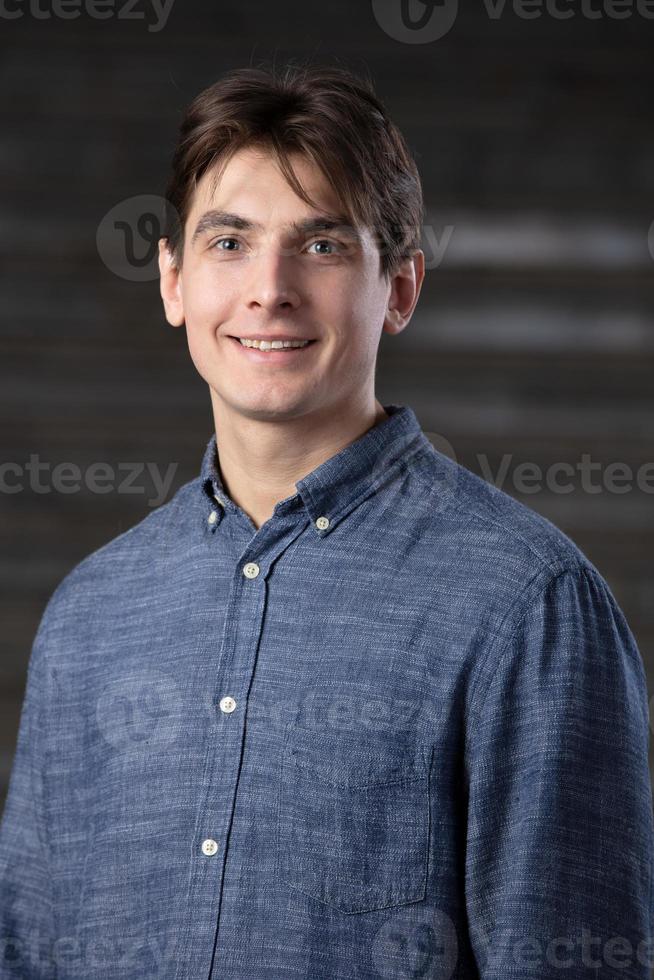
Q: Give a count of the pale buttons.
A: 5